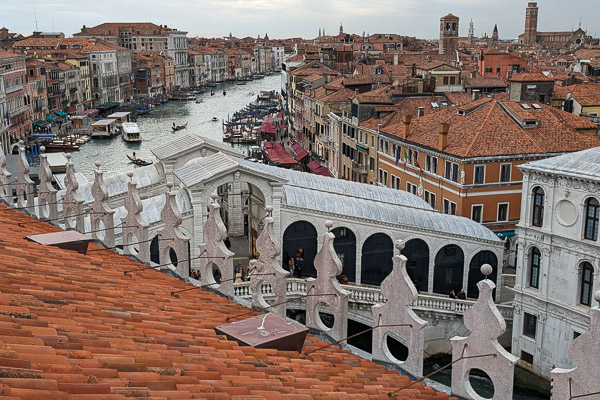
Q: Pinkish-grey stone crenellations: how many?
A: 13